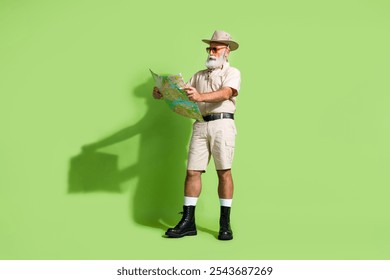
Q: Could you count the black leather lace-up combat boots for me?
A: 2